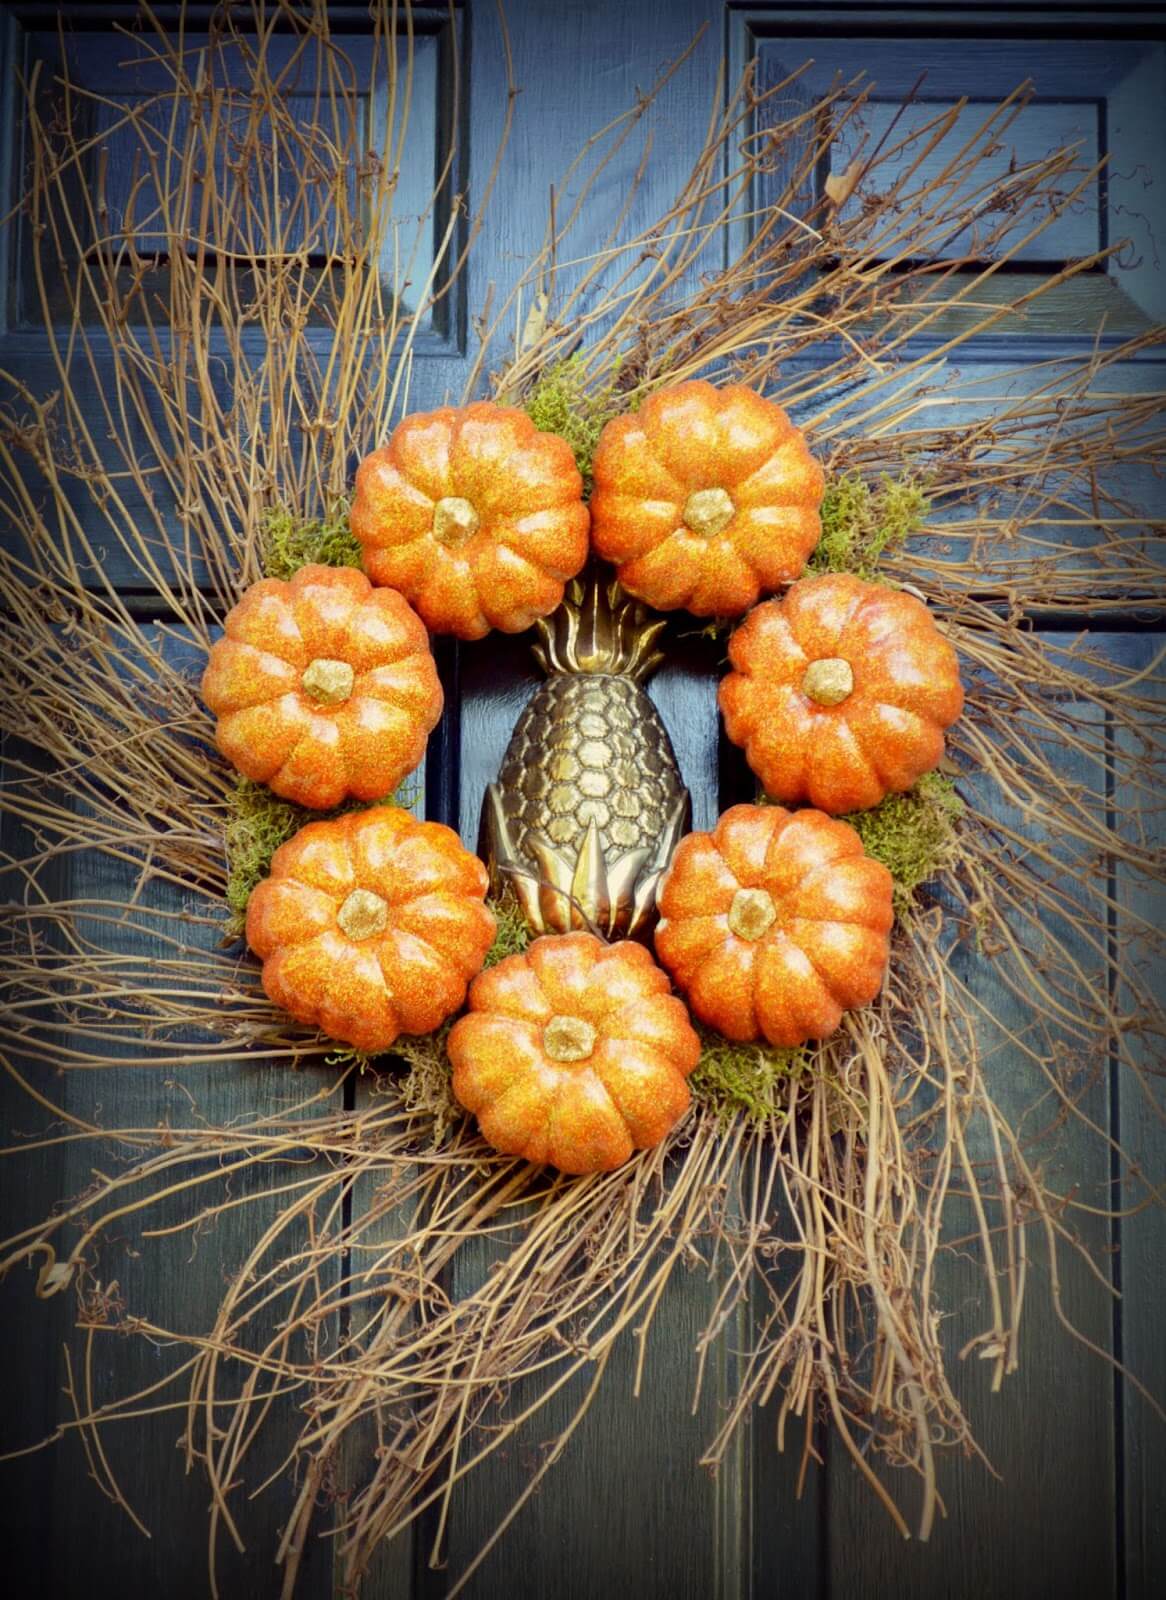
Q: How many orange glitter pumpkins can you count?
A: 7